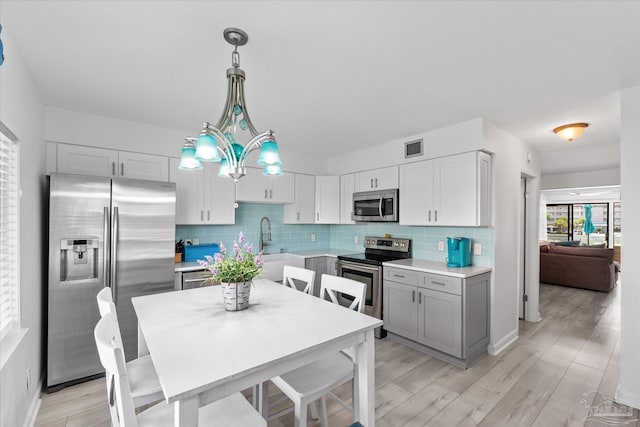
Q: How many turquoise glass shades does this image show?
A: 5